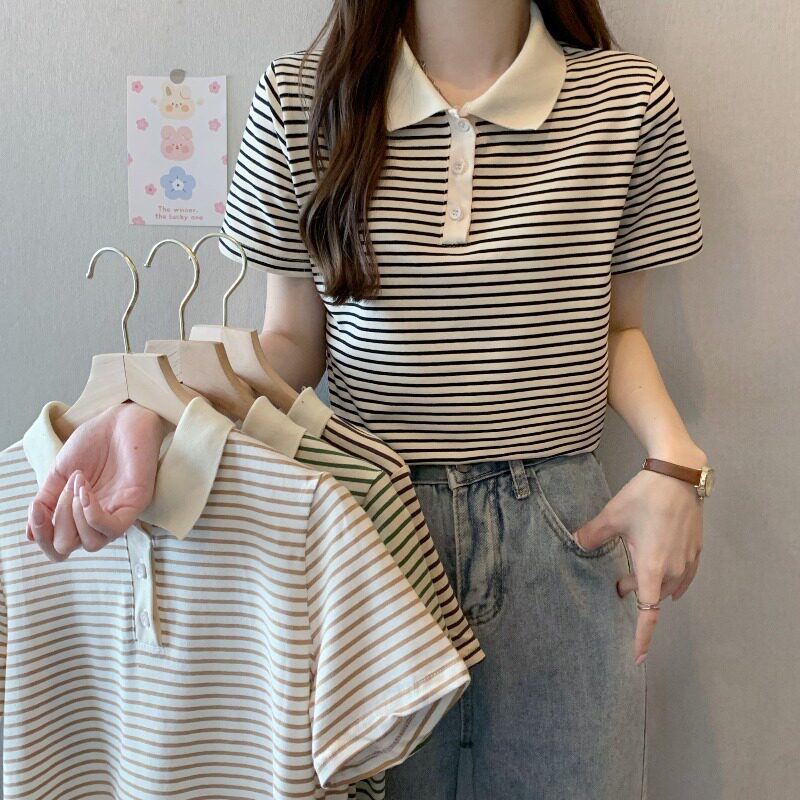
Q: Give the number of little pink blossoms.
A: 9